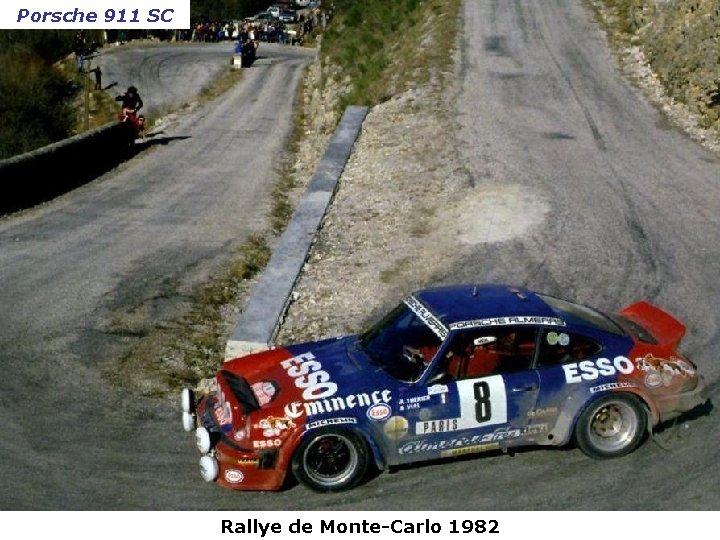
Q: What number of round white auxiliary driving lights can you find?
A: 4